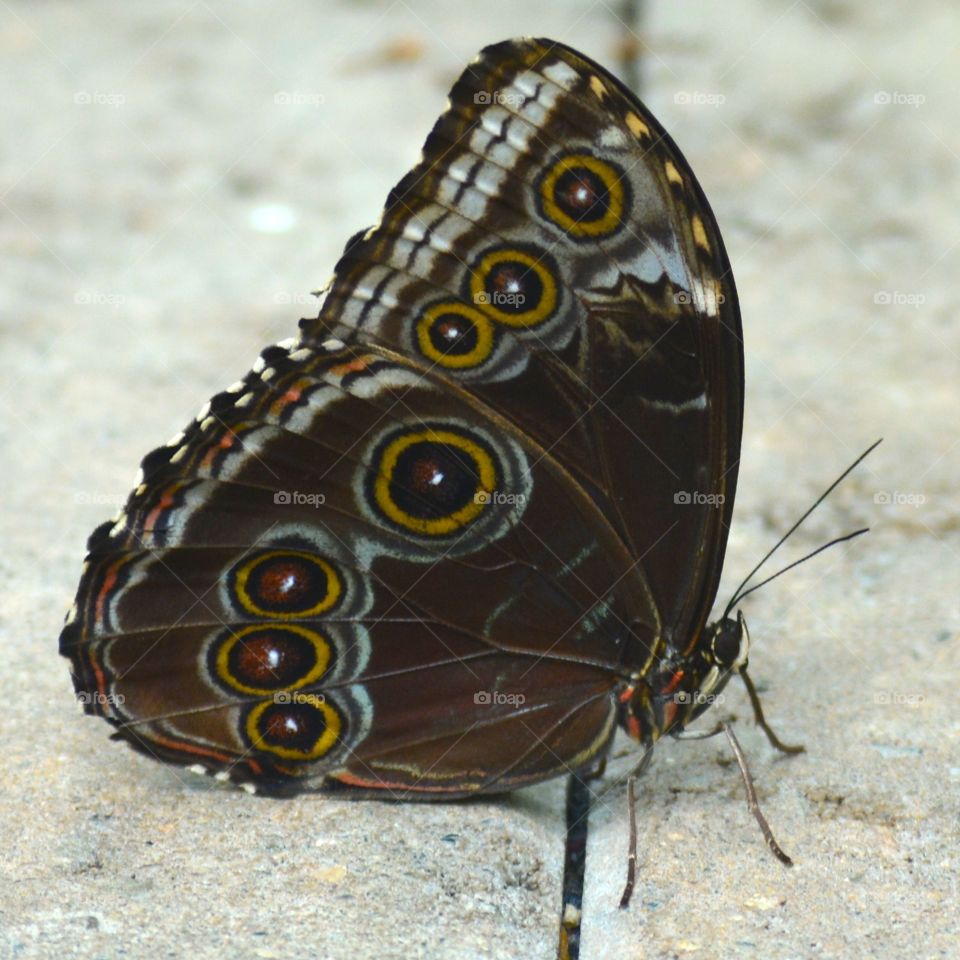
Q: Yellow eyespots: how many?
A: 7